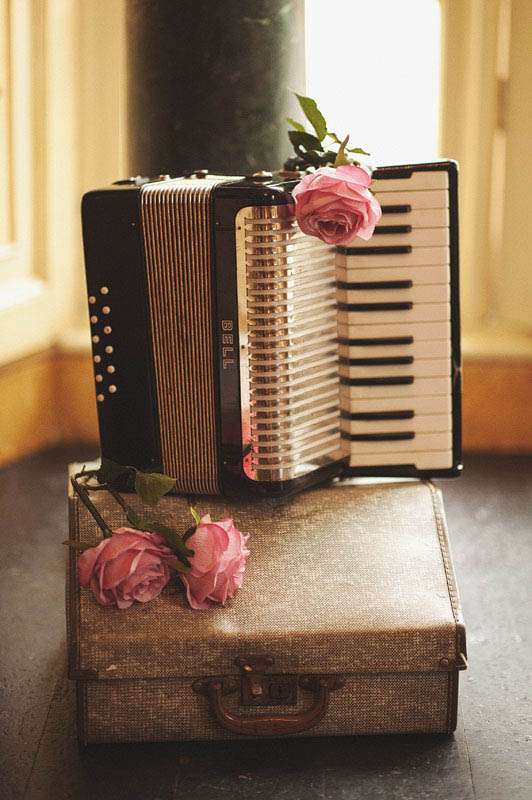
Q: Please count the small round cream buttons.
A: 12